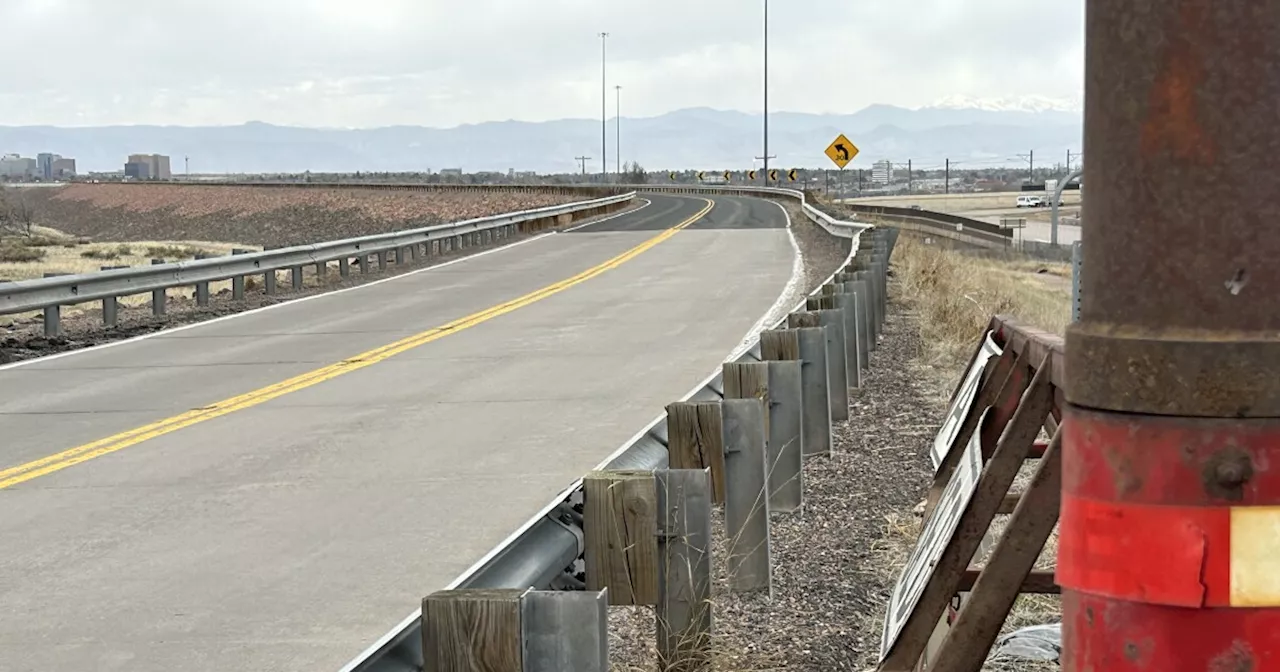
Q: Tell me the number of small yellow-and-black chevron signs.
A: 6